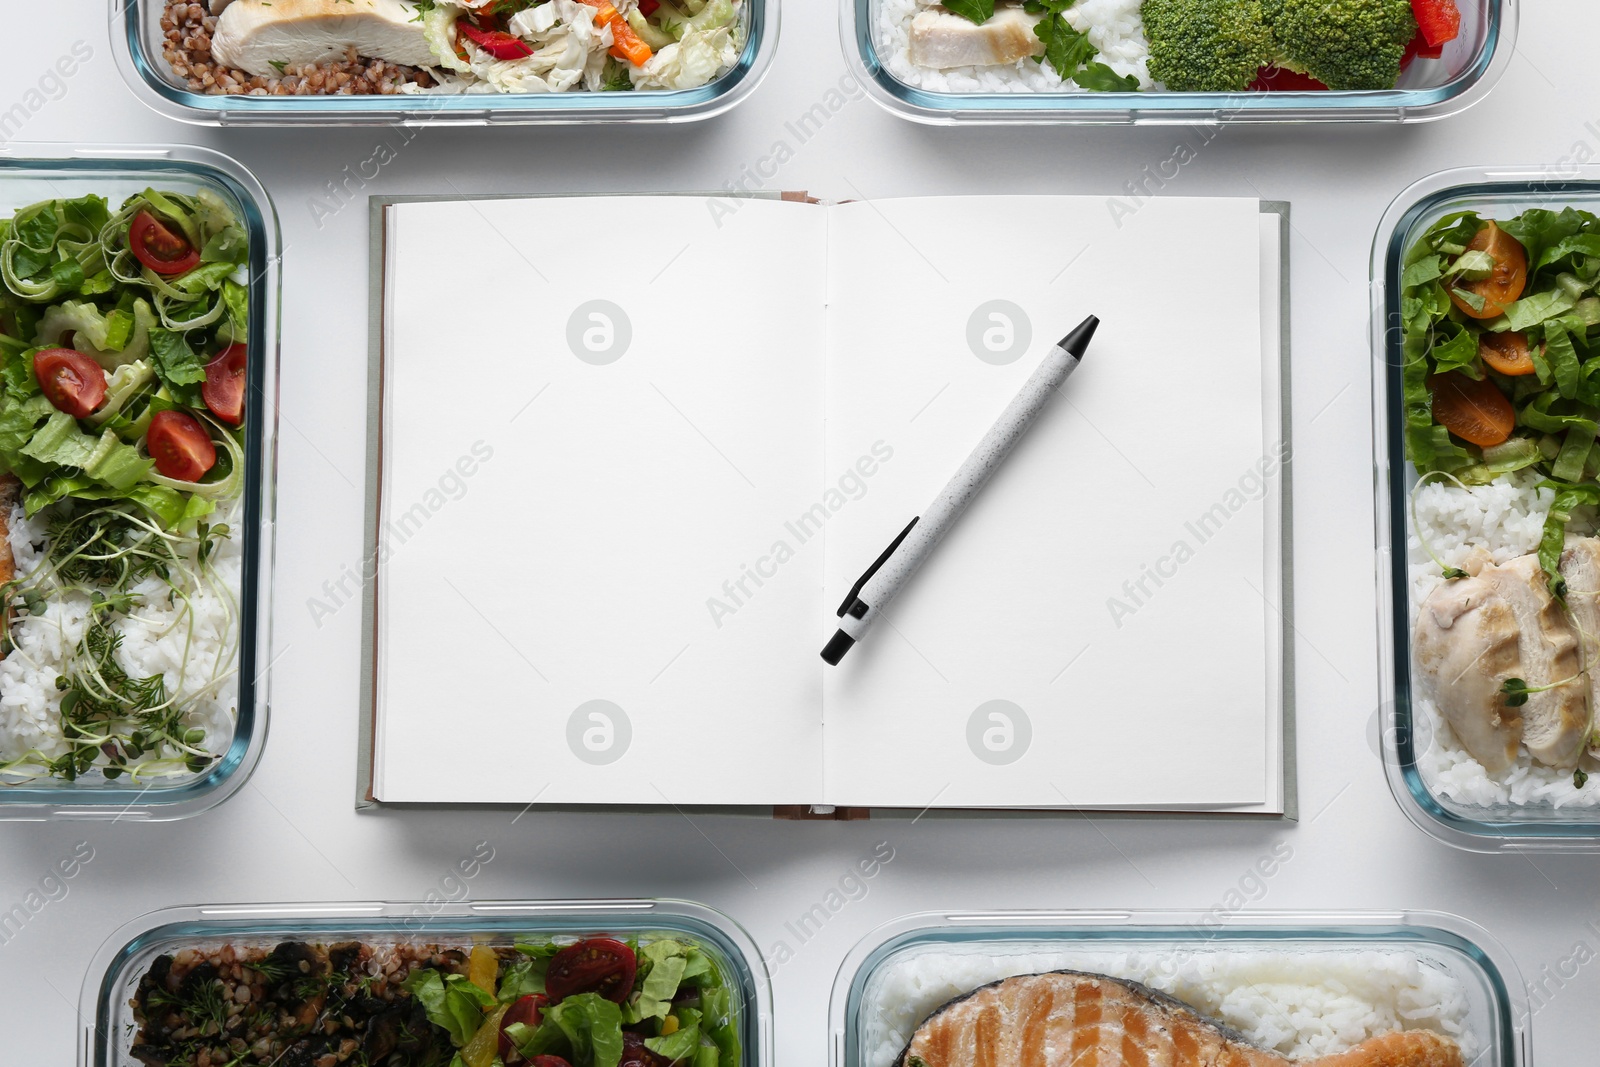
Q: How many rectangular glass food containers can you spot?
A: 6